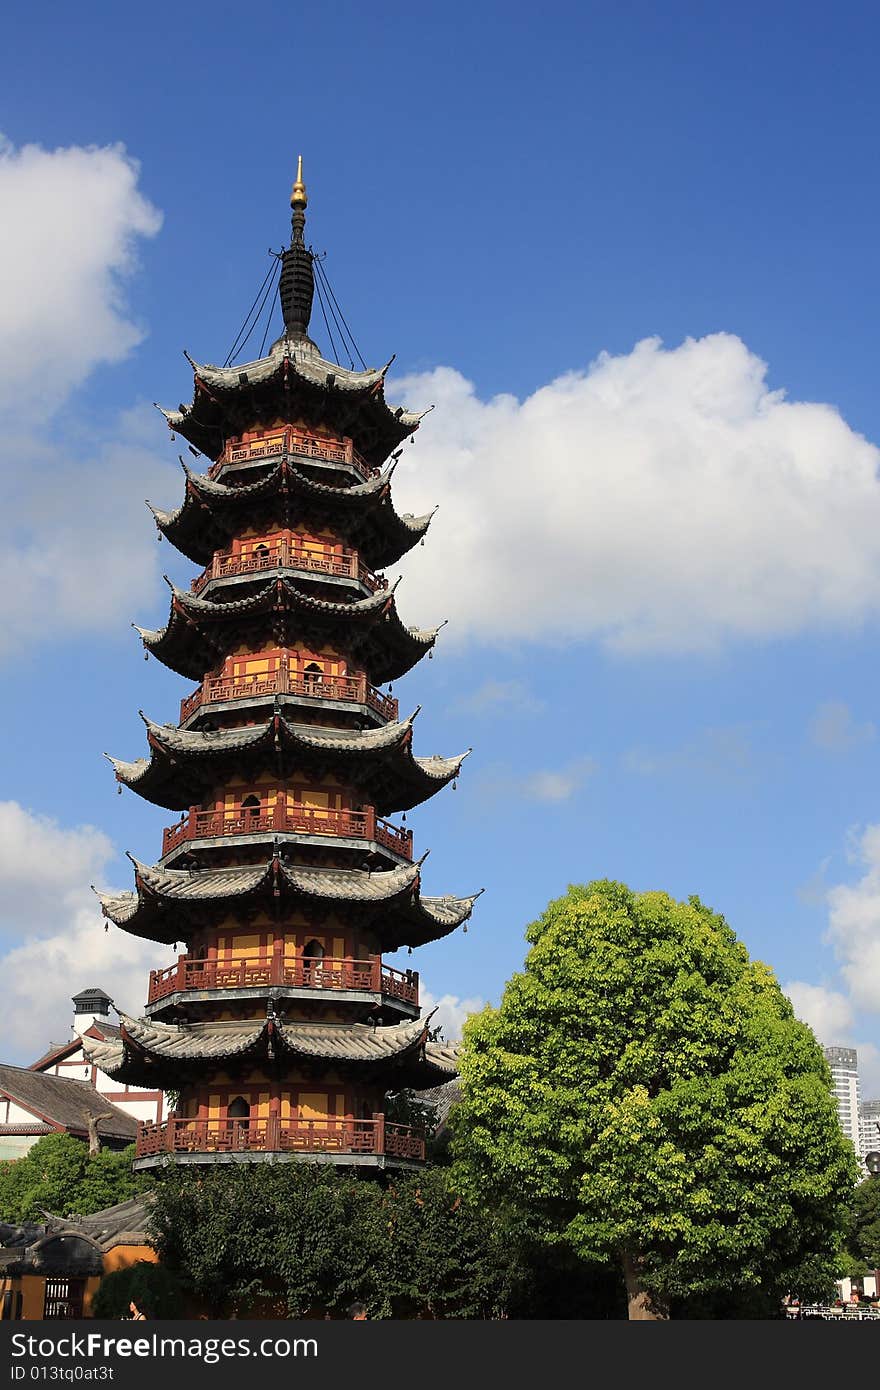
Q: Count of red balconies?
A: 6